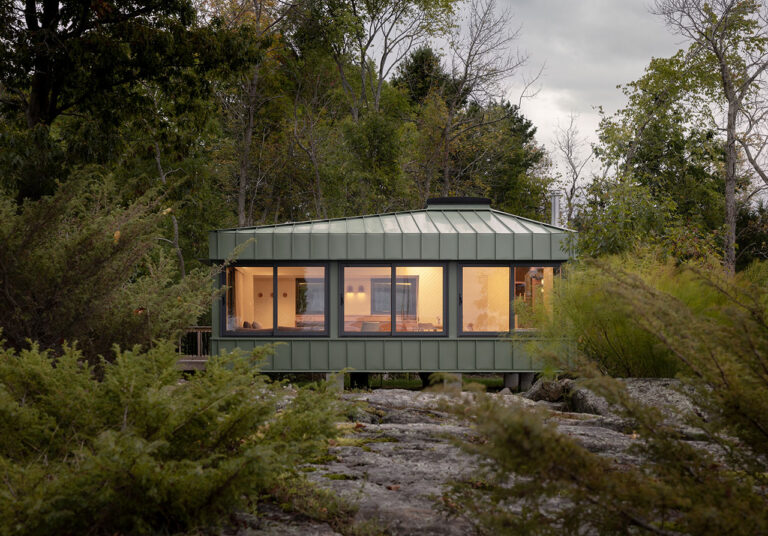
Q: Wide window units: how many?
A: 3